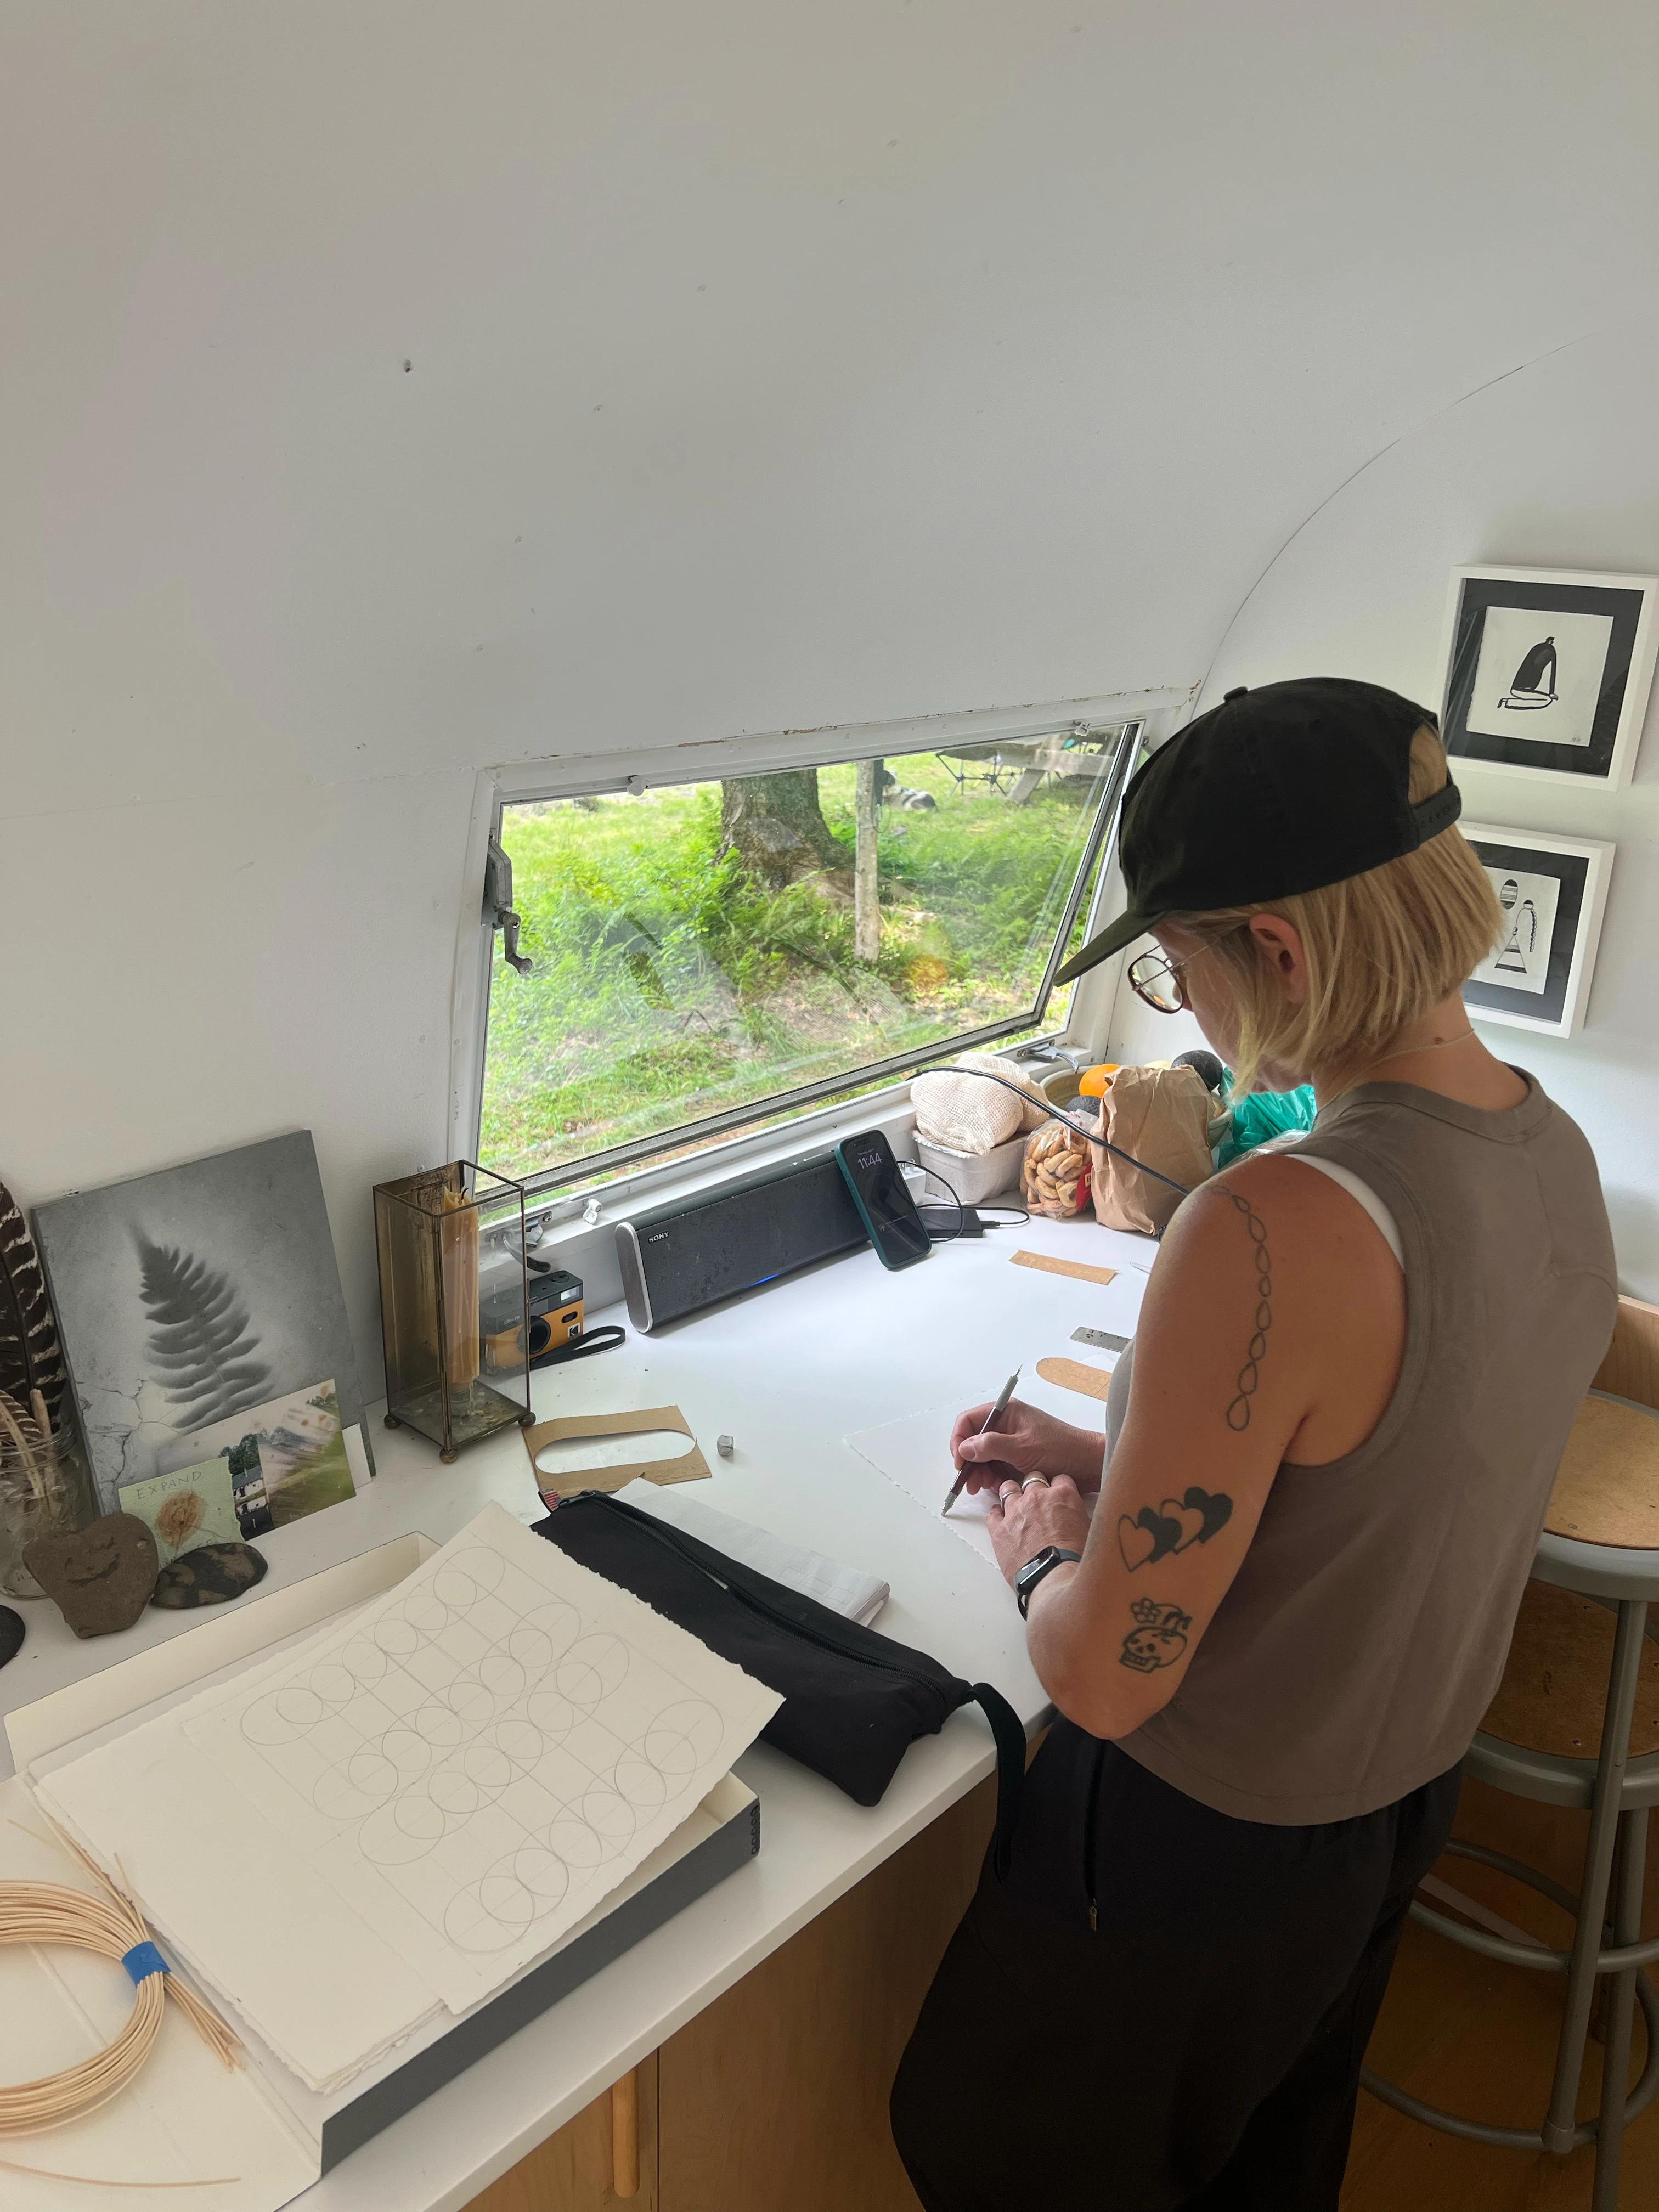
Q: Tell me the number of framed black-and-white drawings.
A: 2